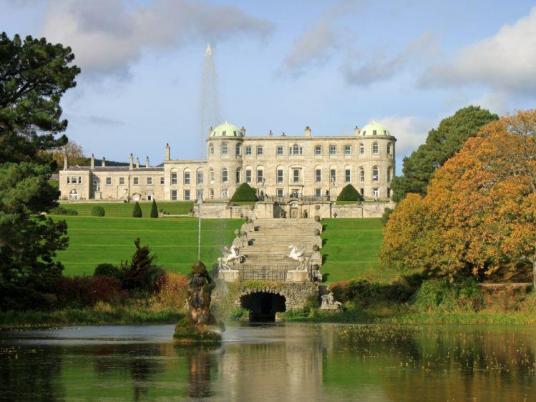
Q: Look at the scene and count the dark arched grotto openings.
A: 1